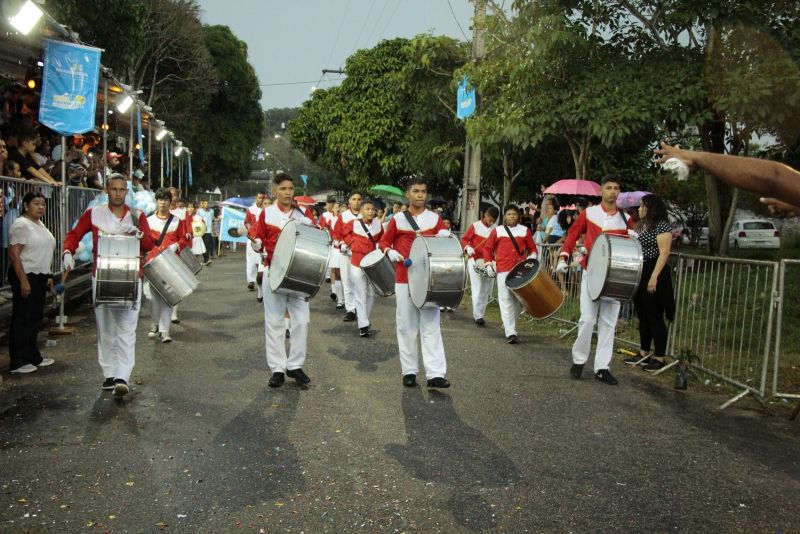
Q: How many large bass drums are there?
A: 4